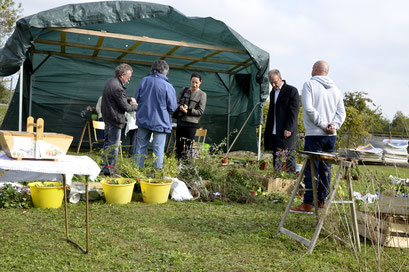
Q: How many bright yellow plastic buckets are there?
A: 3